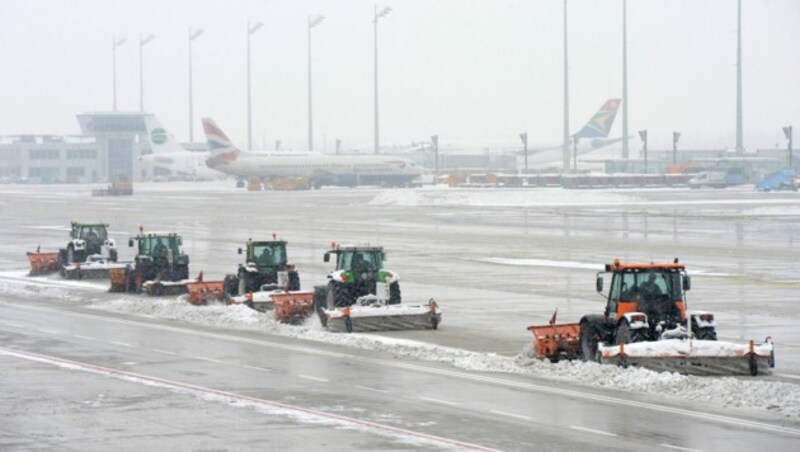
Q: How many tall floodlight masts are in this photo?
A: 9